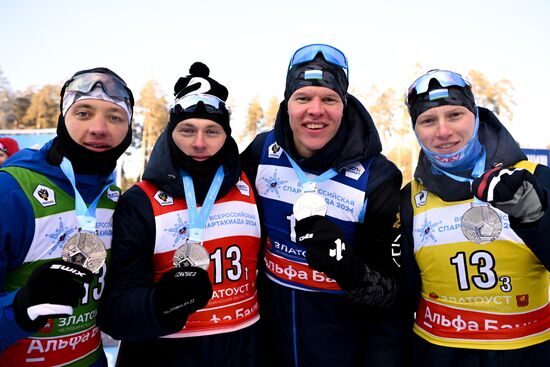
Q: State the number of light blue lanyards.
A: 4